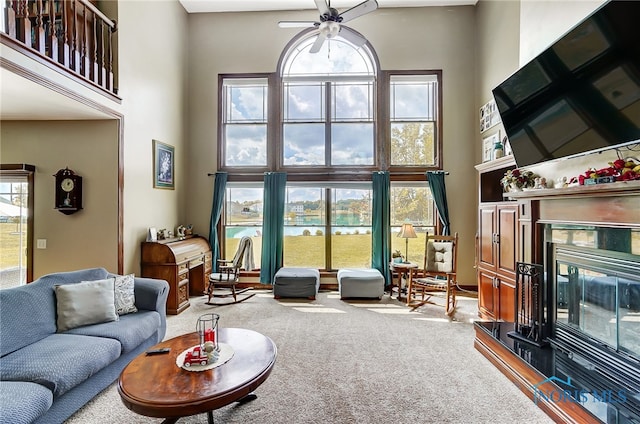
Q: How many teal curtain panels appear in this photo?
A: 4